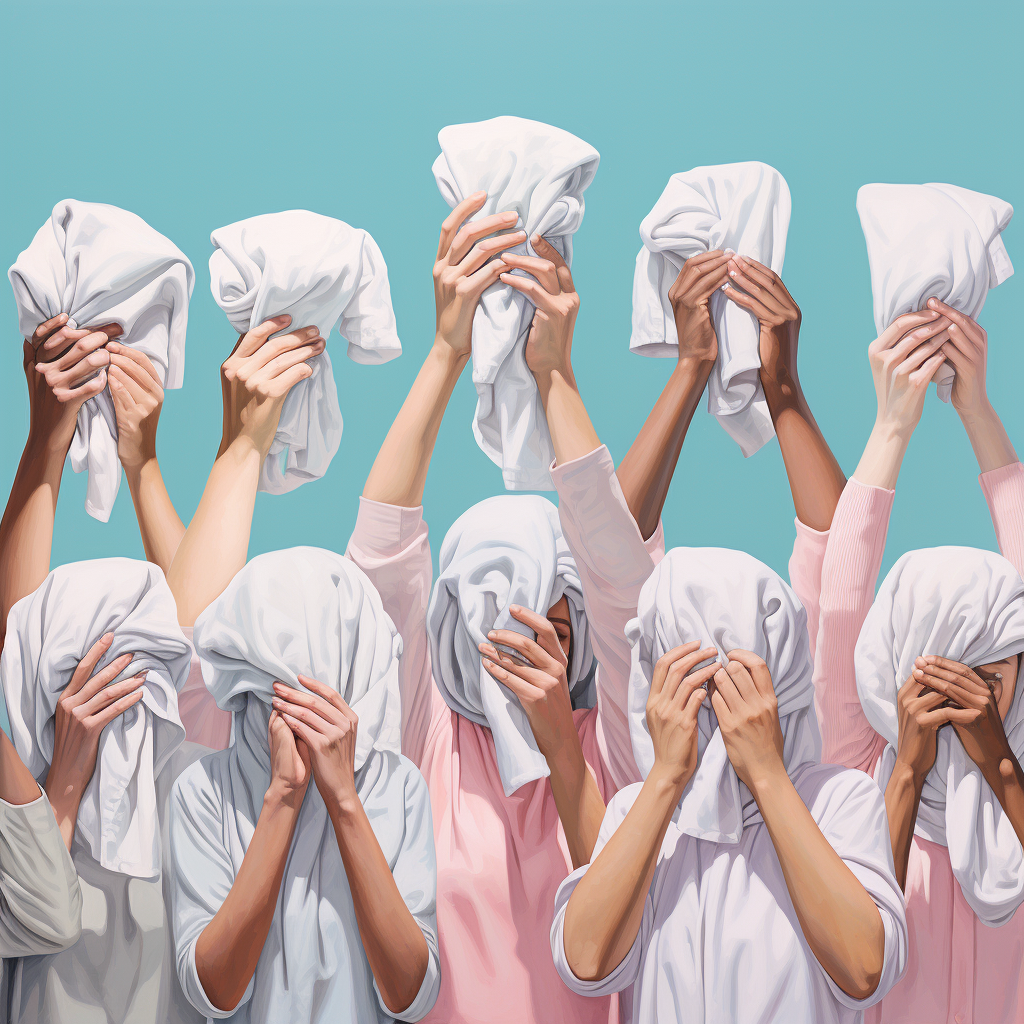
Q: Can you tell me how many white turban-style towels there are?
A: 5